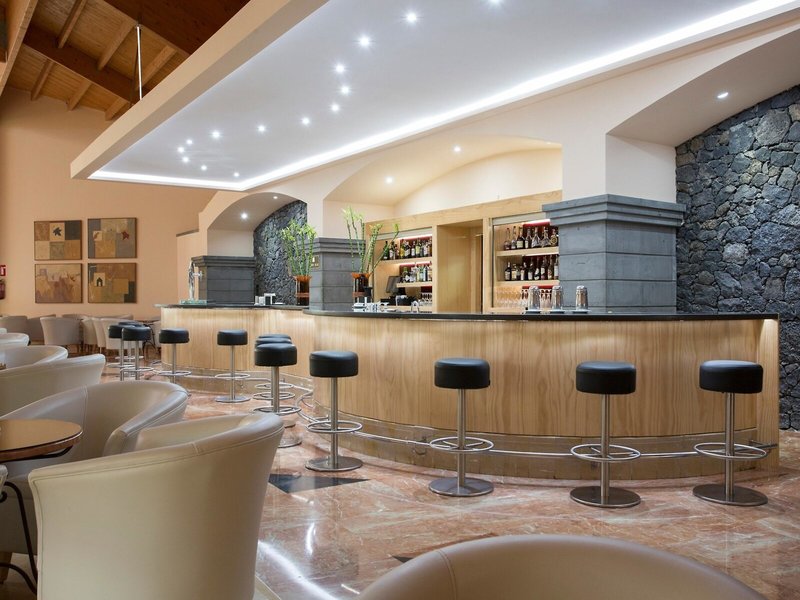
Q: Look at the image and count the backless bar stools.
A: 12